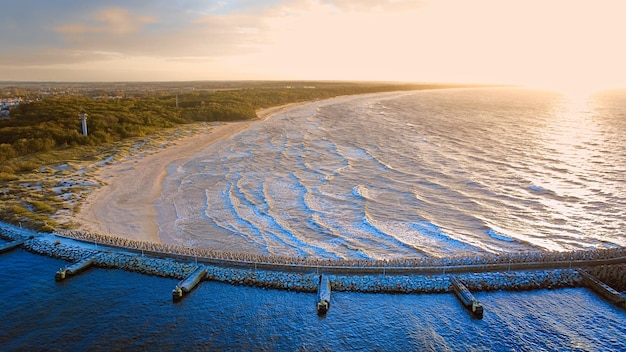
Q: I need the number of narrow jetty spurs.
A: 6